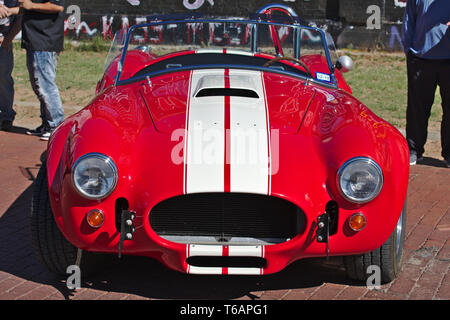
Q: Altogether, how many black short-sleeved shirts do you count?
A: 1